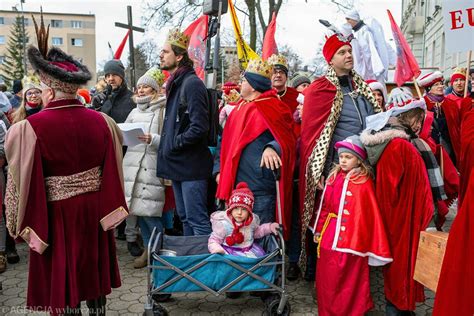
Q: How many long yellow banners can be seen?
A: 1